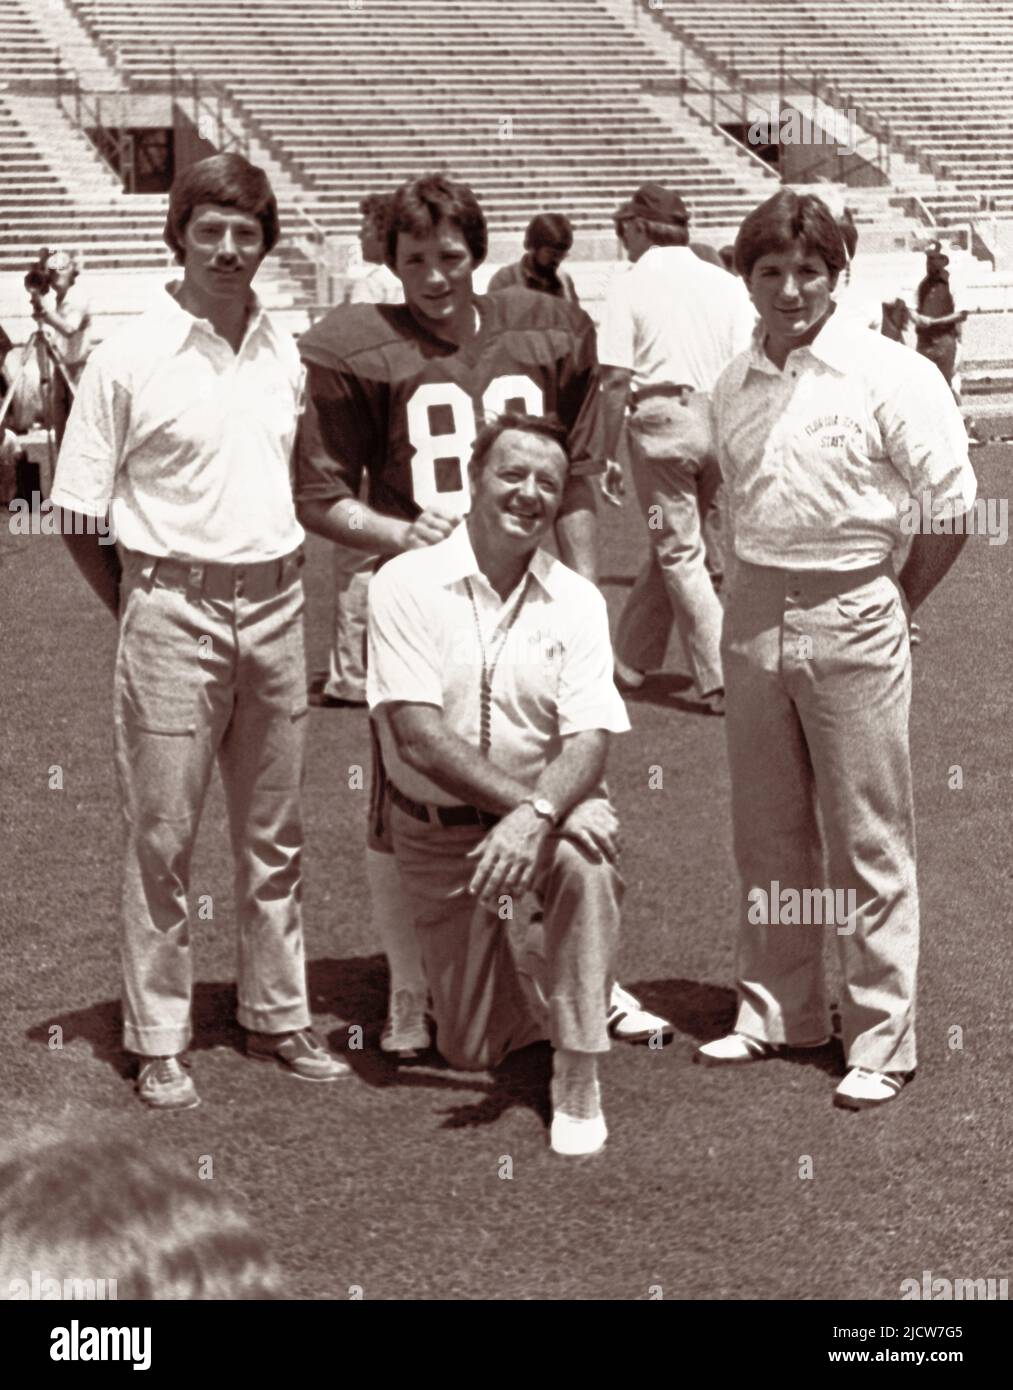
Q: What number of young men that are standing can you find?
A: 3